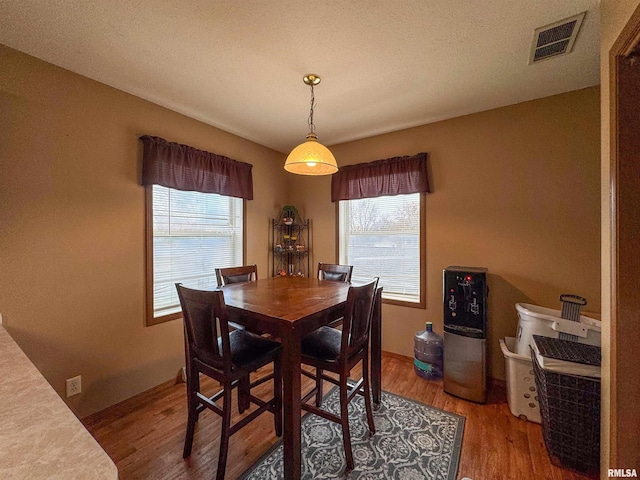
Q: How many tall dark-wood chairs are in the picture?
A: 4